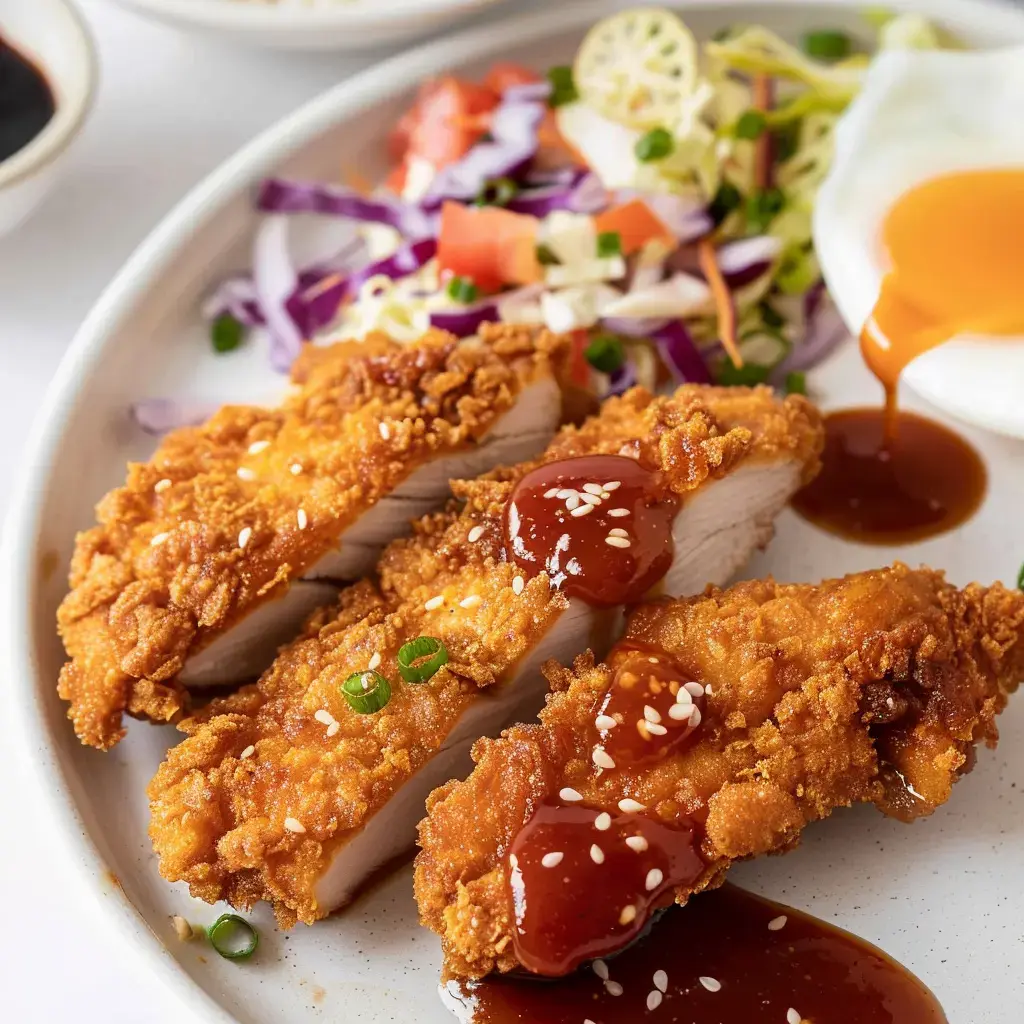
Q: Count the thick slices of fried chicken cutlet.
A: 3